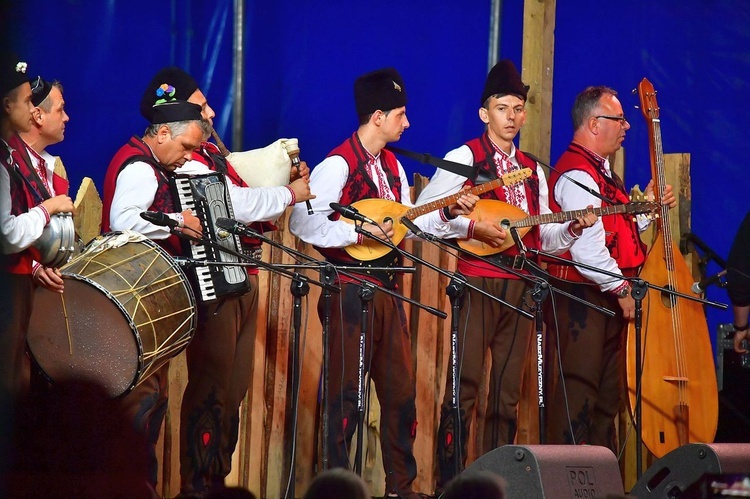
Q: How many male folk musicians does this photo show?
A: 7